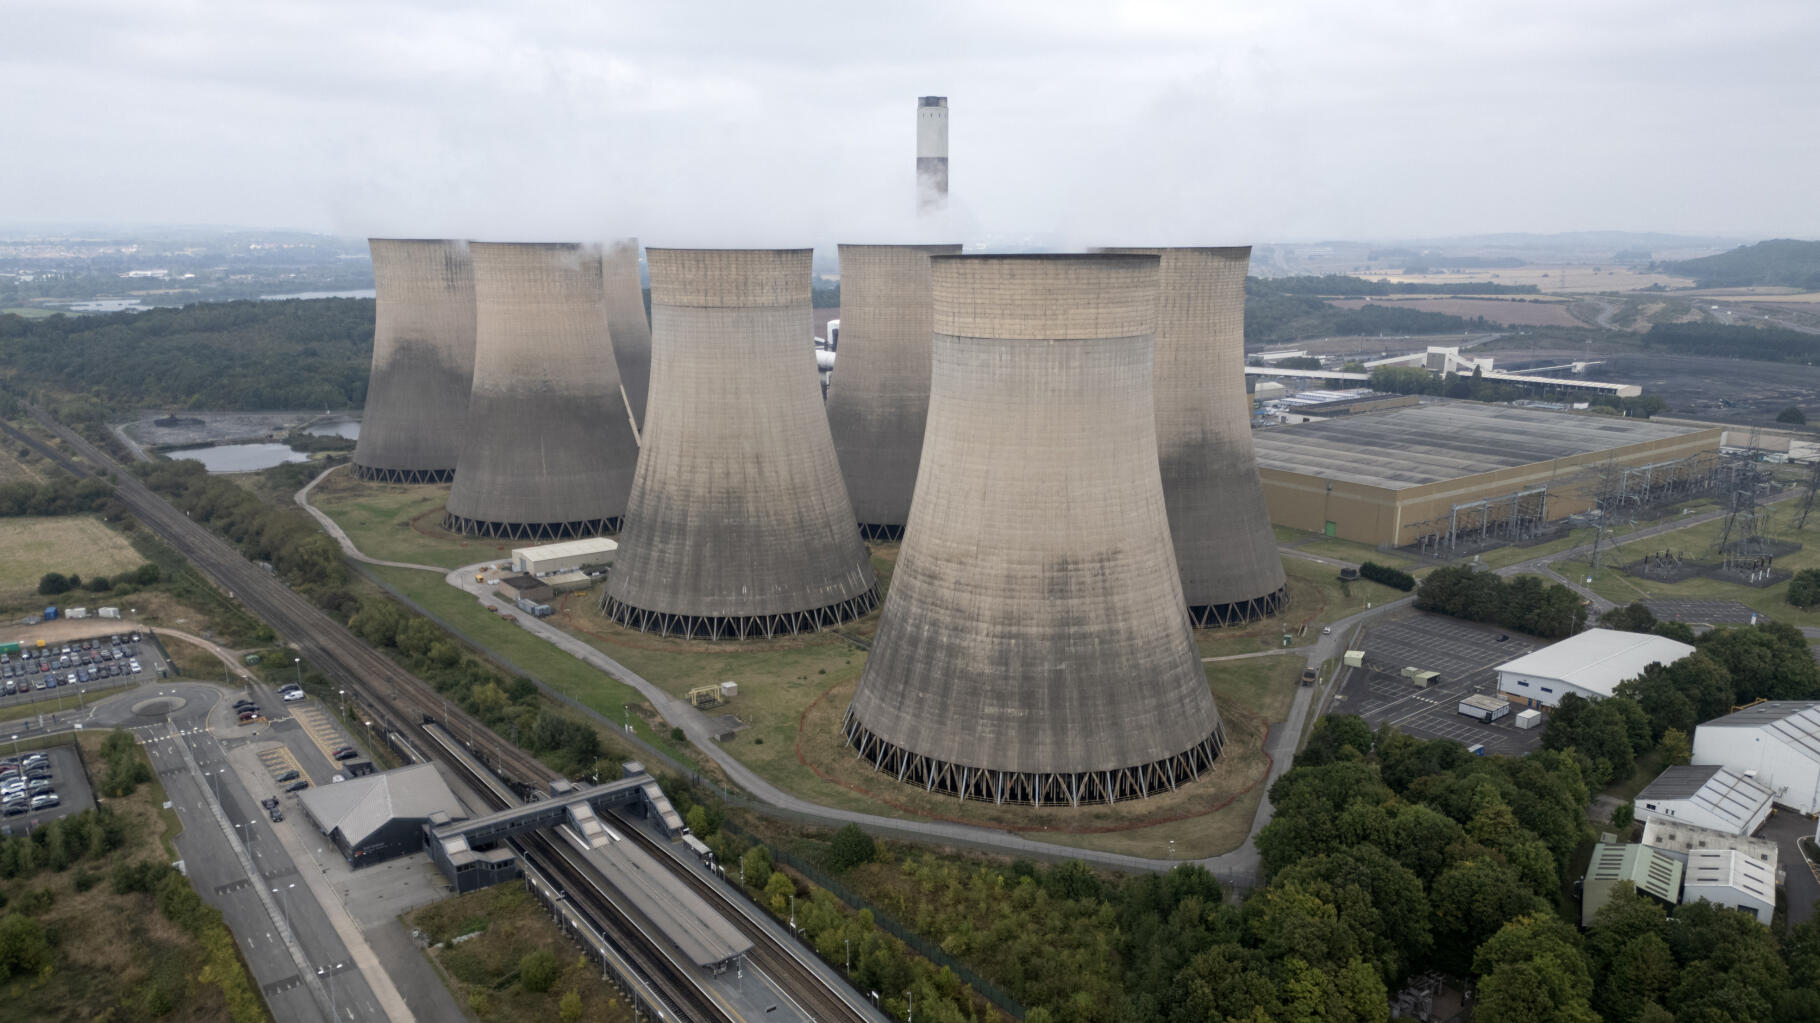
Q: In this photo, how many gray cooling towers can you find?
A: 7